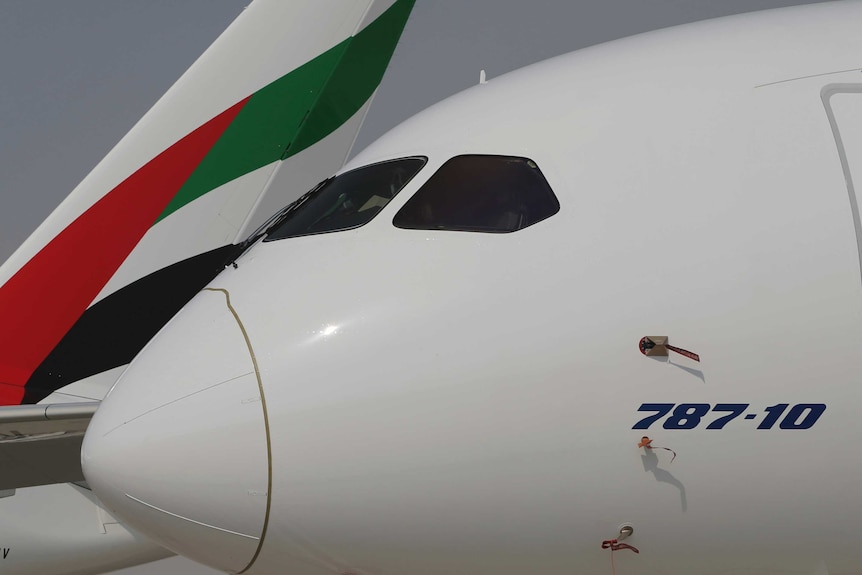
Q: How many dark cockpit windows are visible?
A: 2